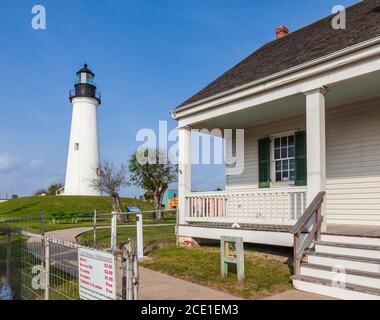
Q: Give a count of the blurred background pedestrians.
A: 0